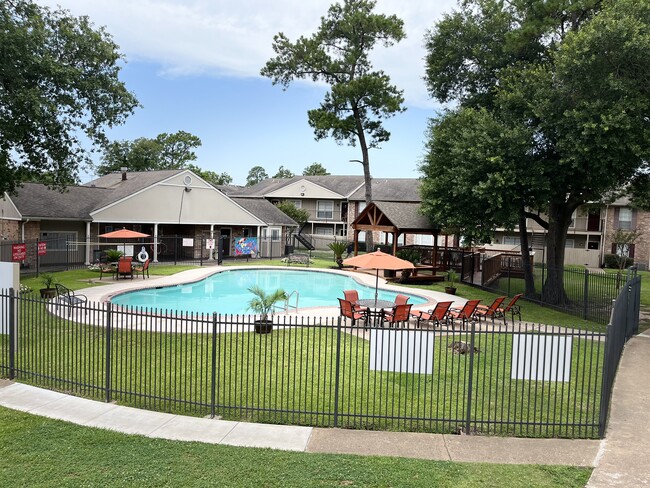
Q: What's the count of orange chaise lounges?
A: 4